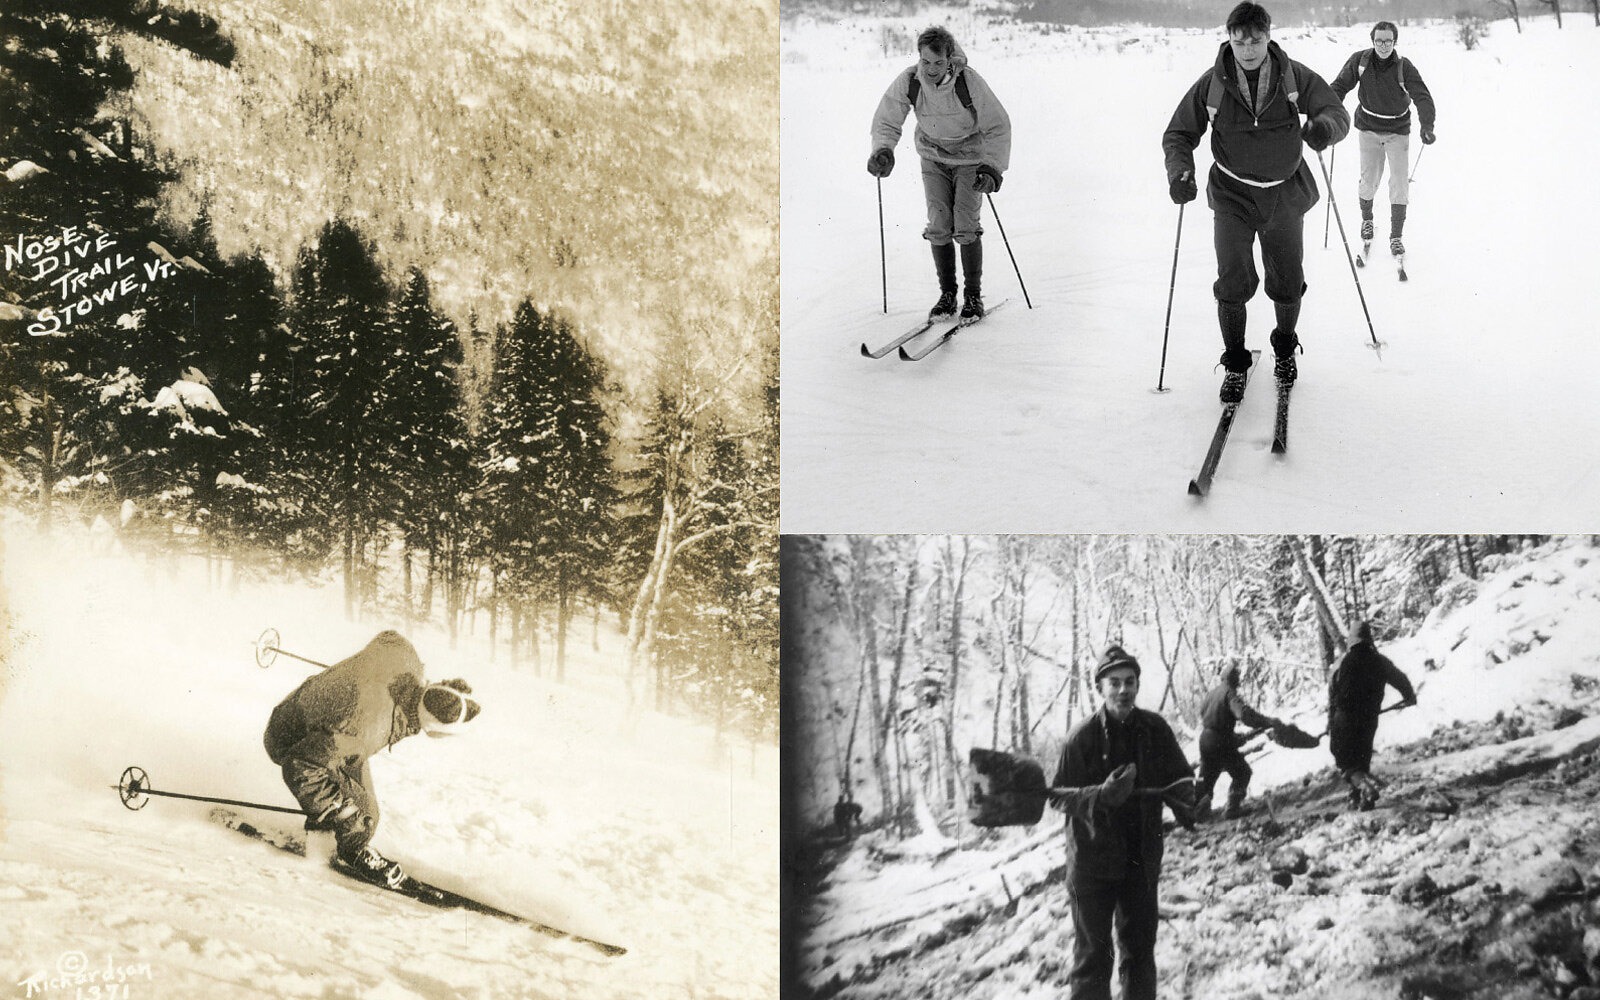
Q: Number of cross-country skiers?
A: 3